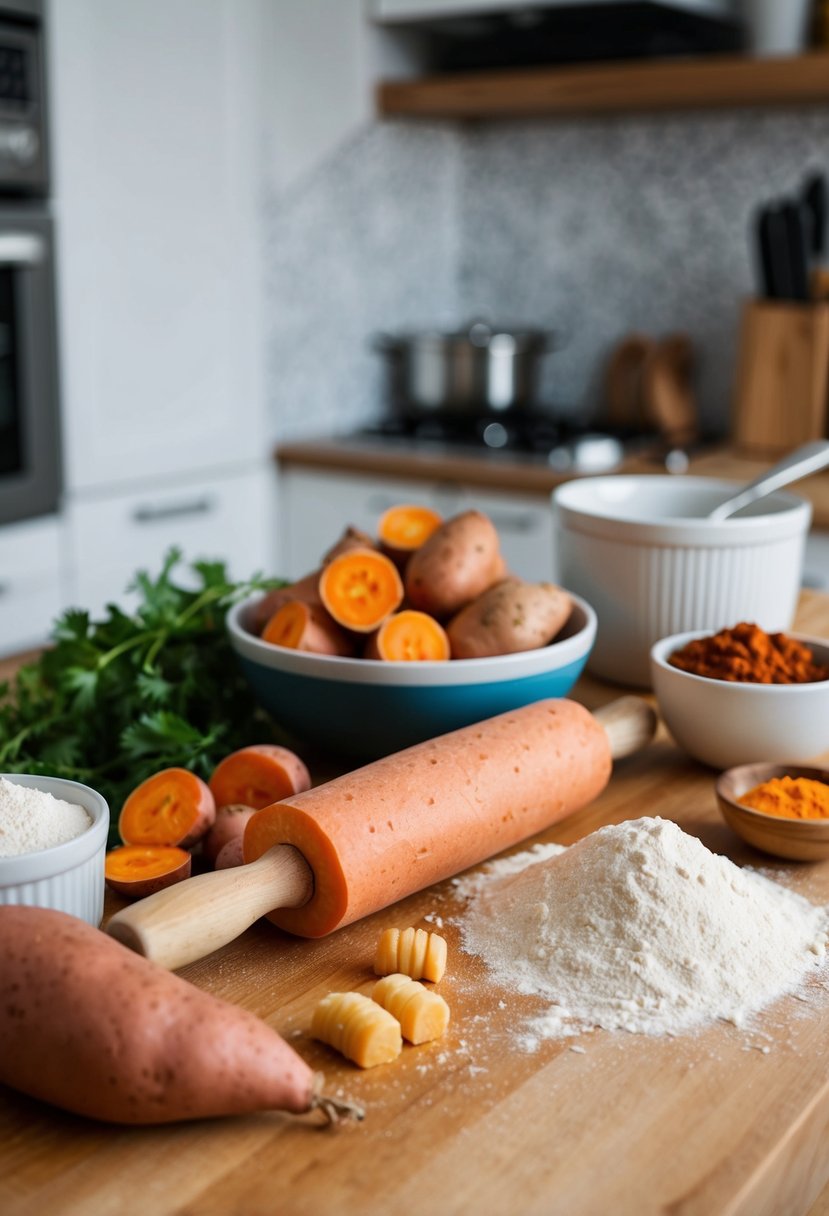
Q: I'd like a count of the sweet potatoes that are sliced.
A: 7